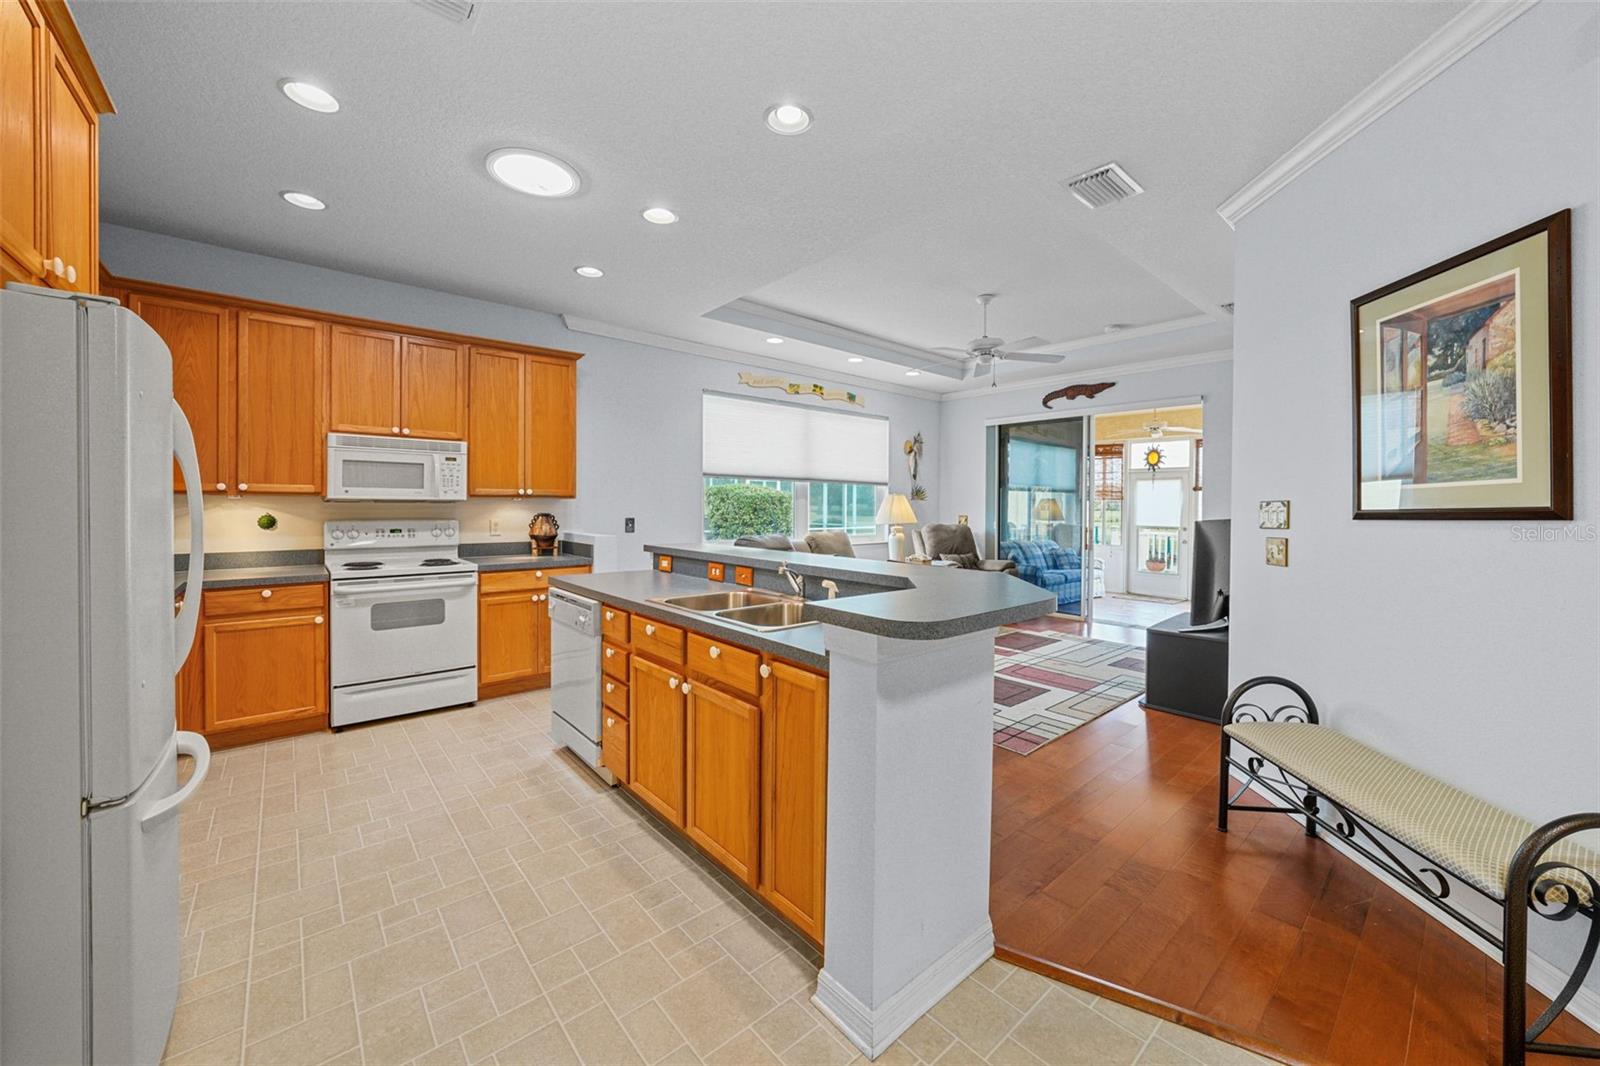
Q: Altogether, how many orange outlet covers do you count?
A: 3